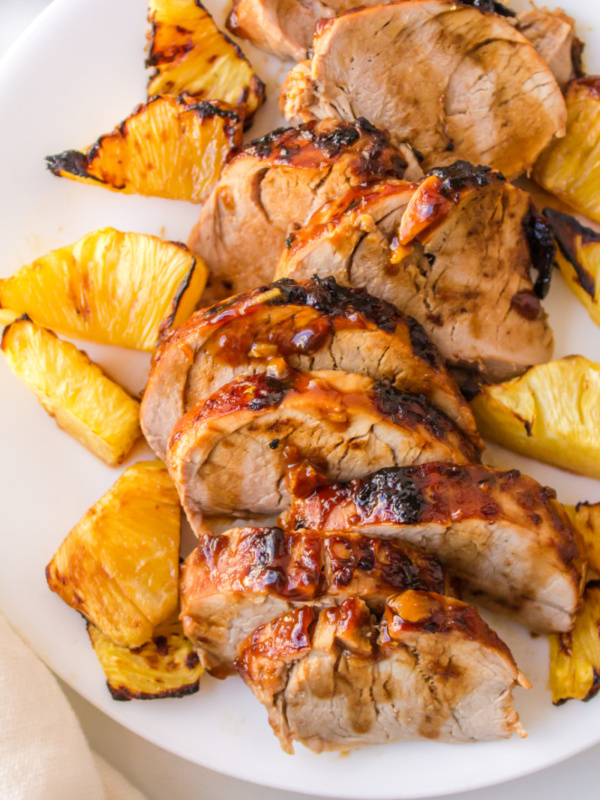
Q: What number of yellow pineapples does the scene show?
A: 11